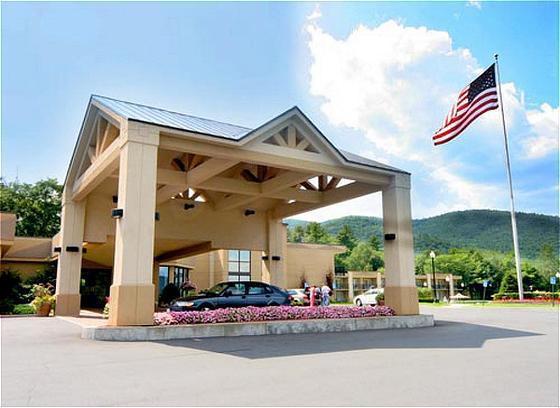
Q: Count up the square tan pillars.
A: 4